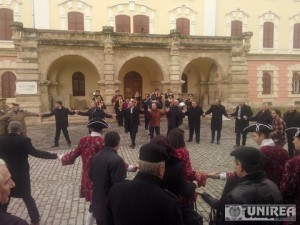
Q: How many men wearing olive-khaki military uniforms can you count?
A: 2